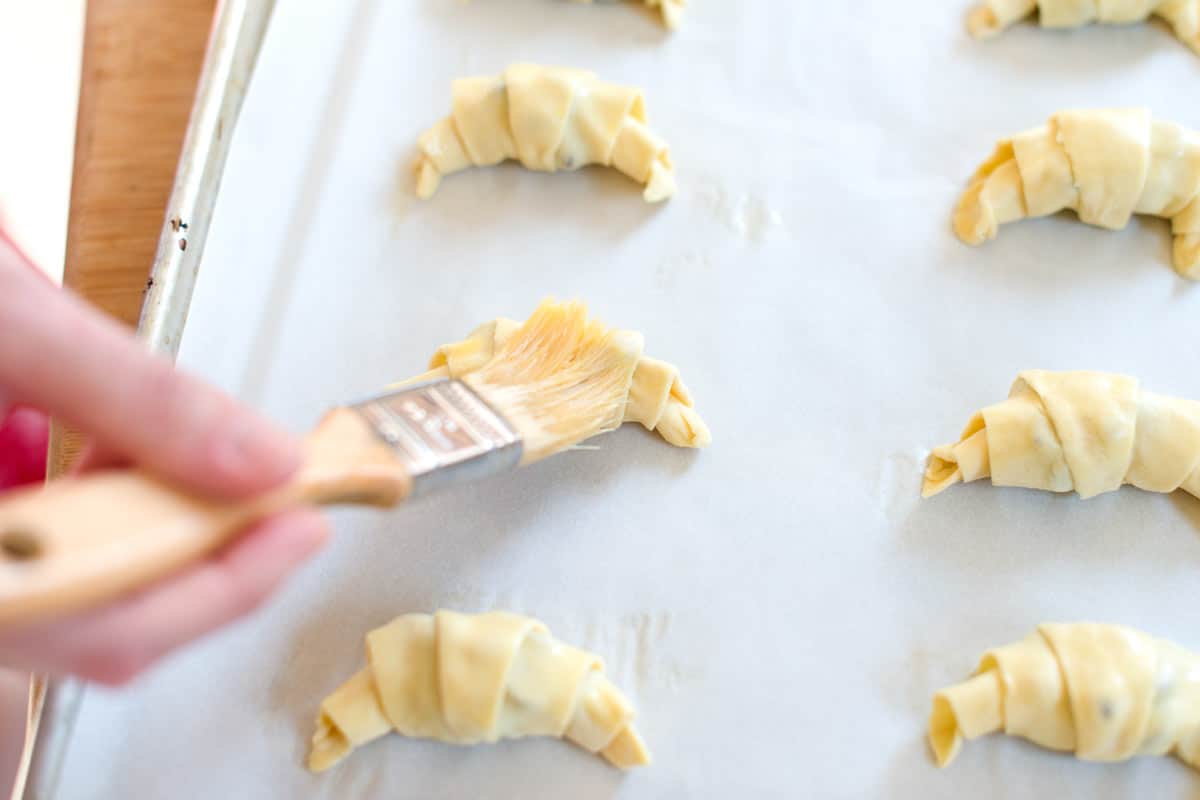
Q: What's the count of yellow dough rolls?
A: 8